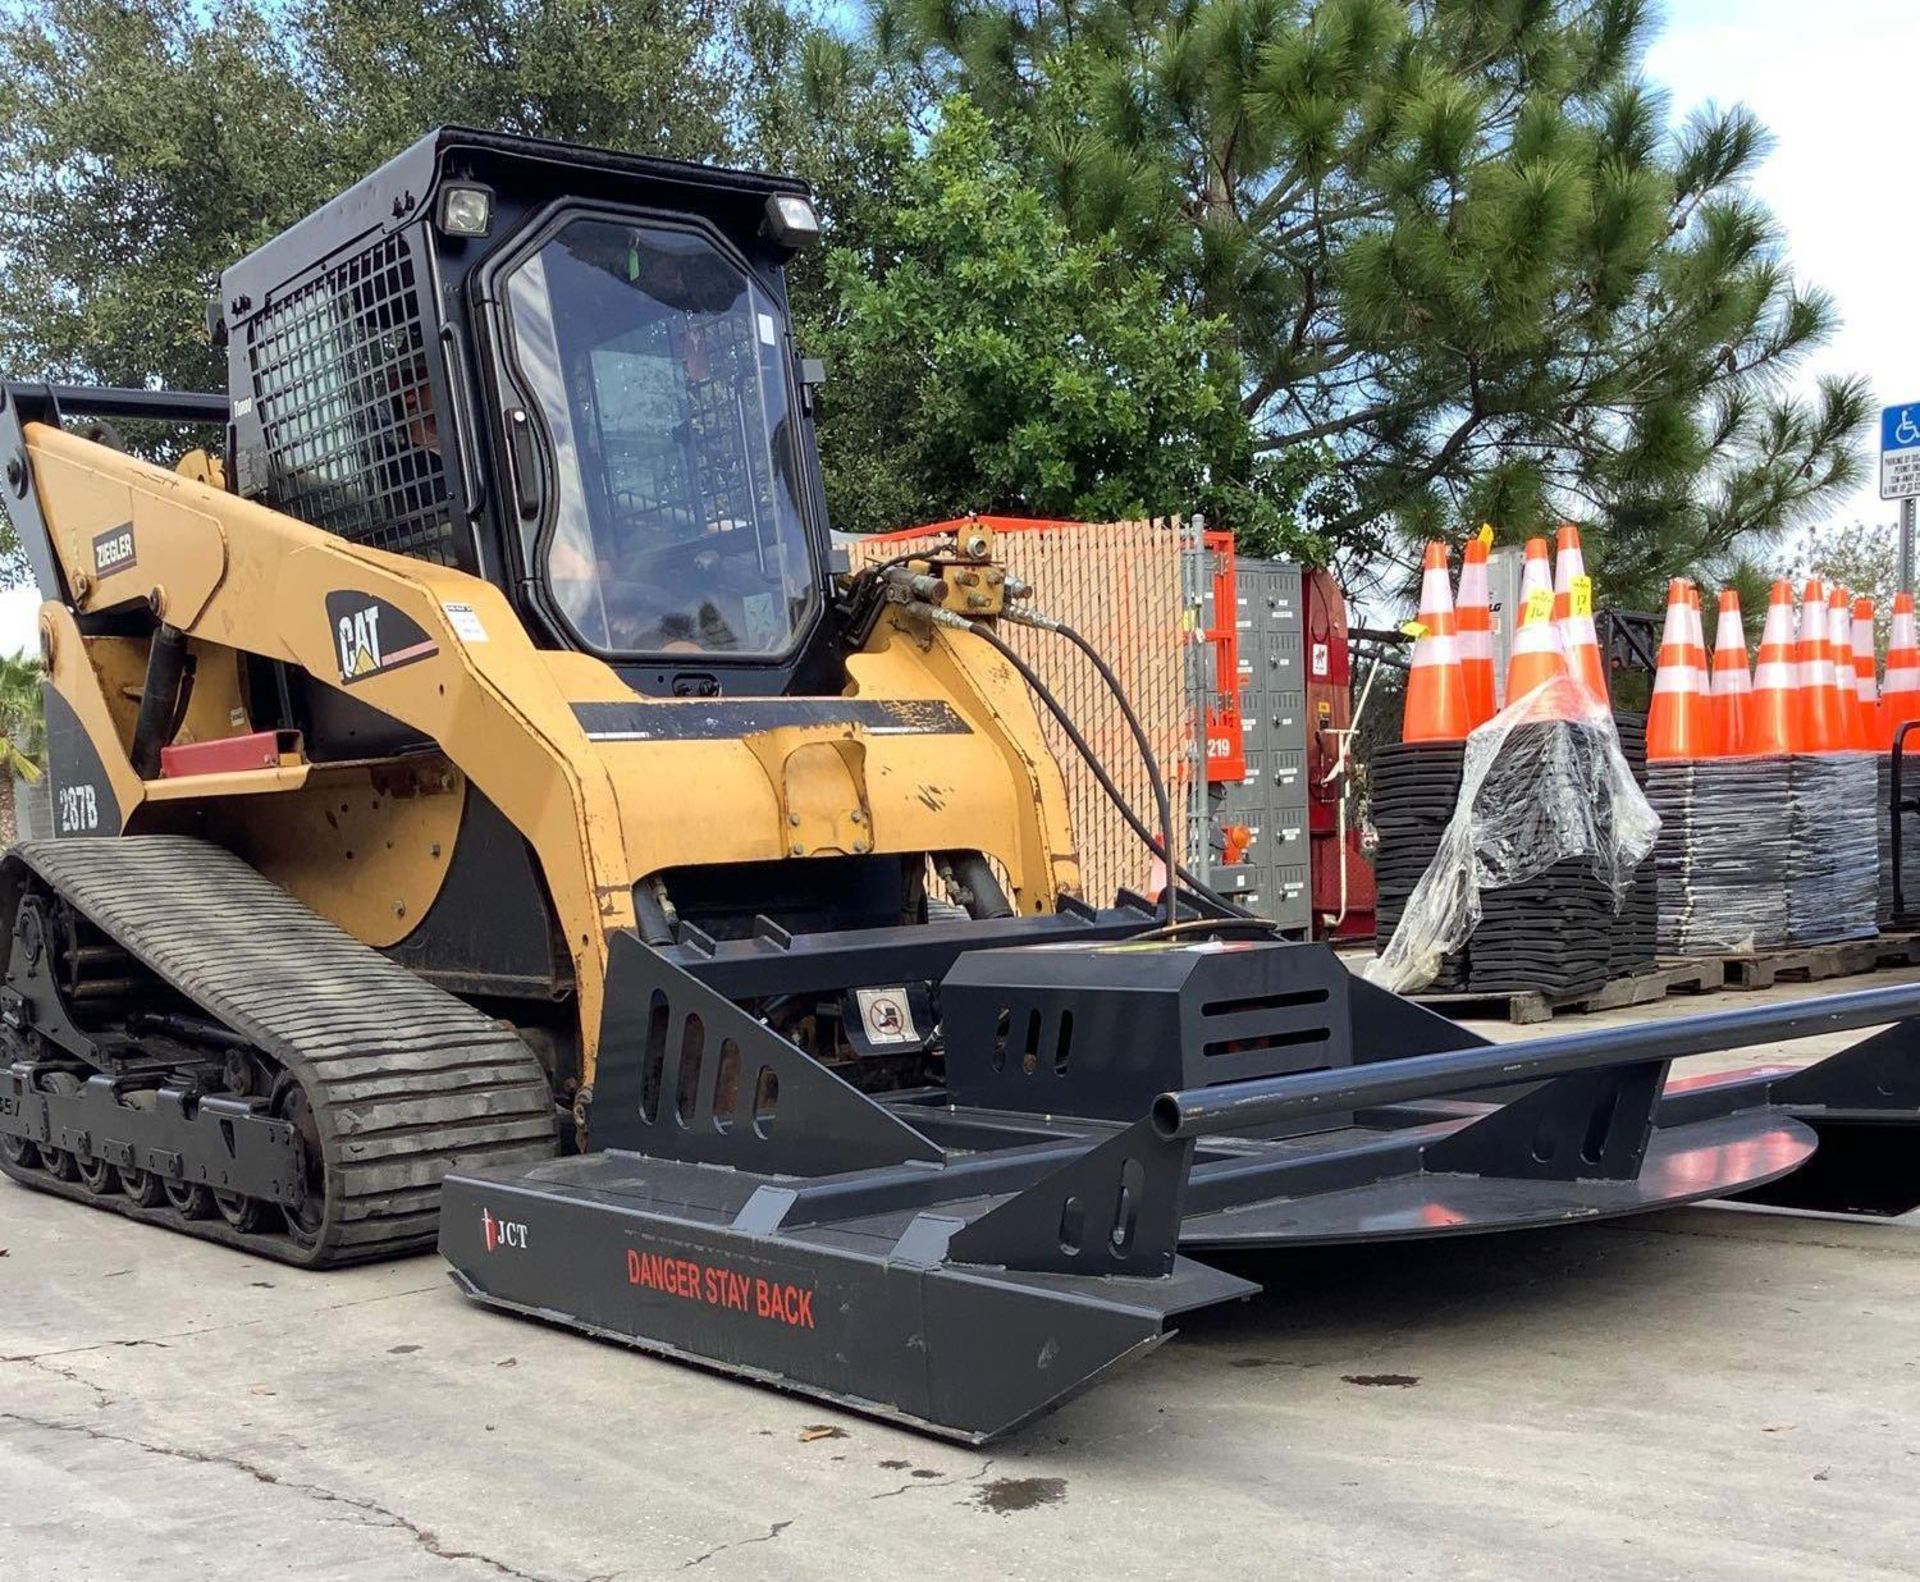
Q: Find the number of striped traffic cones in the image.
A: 12